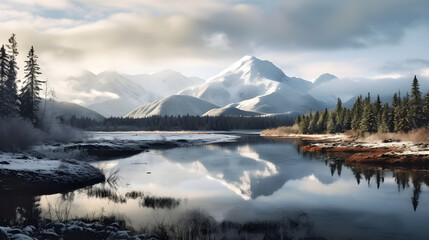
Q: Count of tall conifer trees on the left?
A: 3